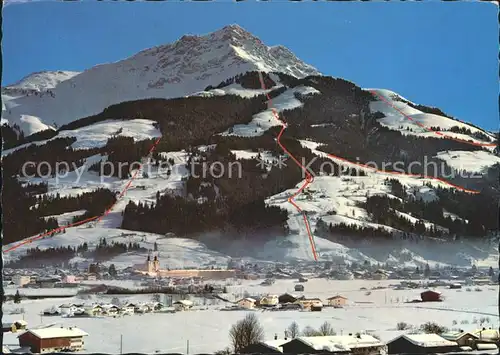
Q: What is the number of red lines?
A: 4